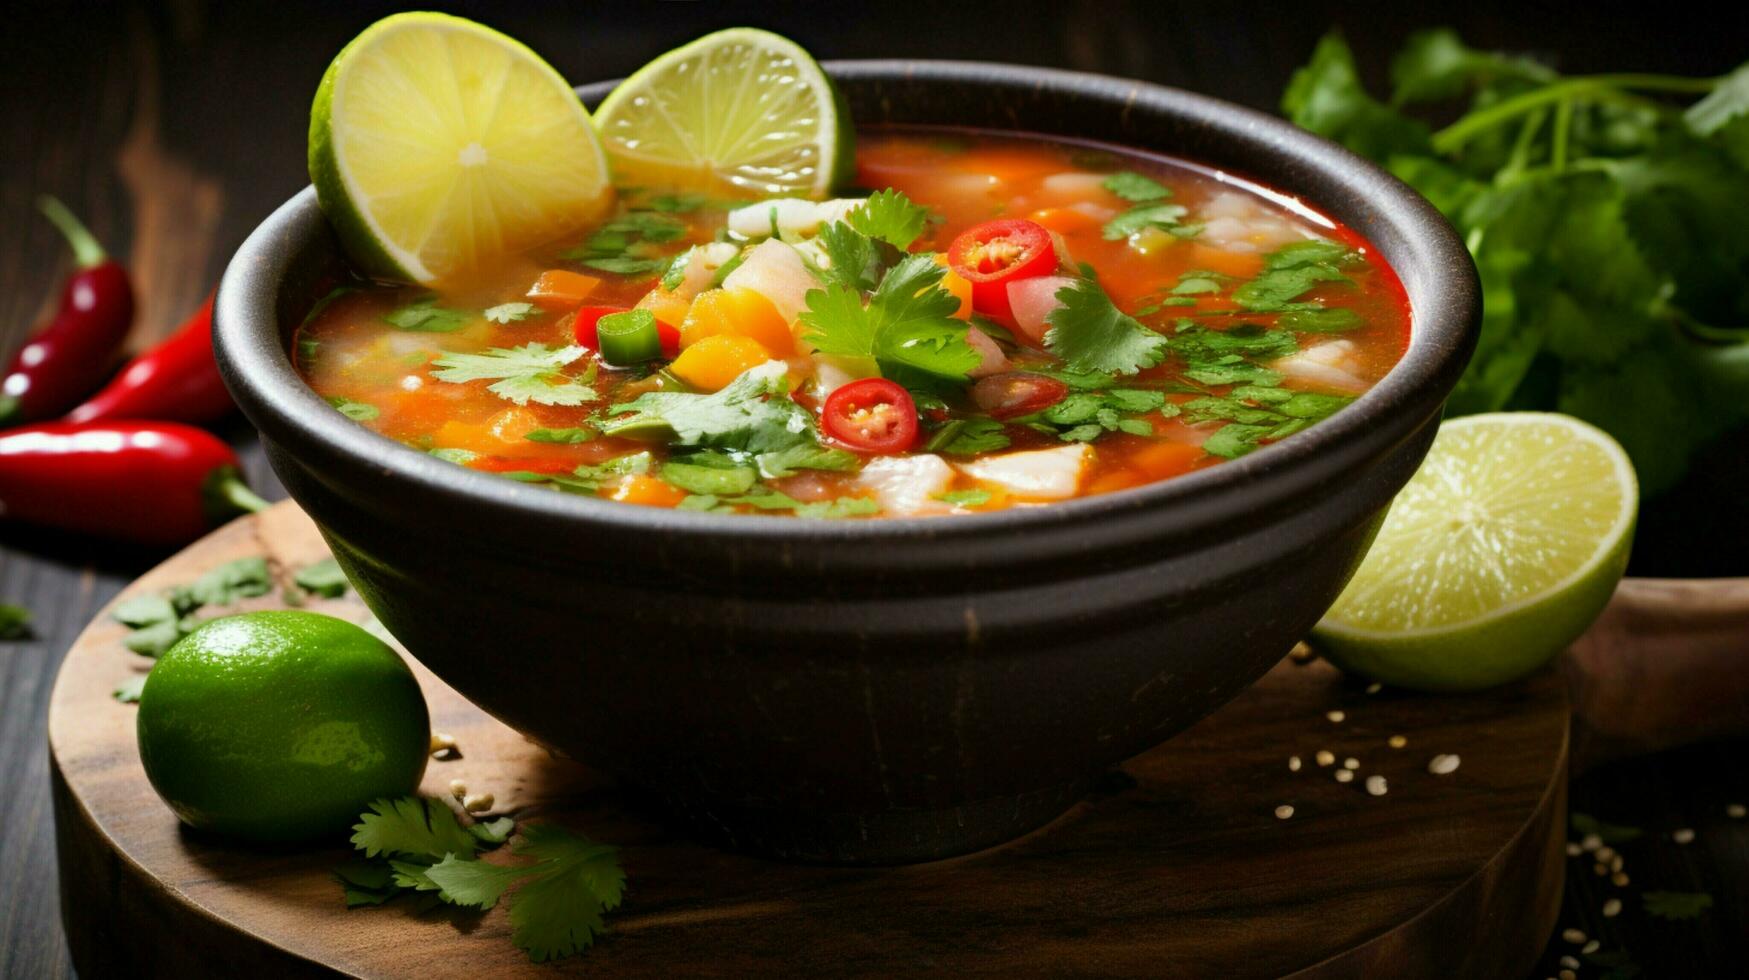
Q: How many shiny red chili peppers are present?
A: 3